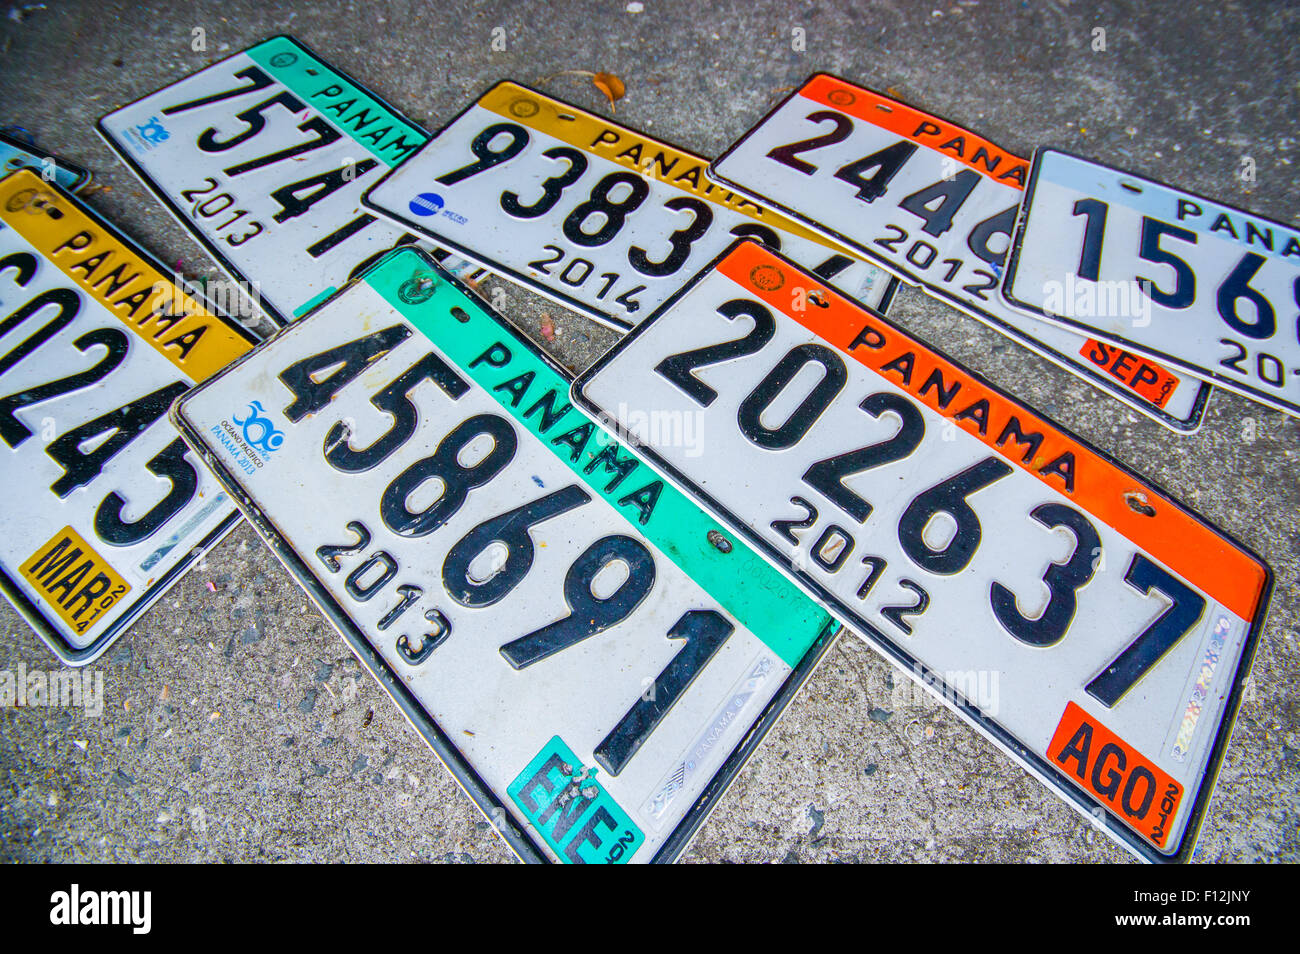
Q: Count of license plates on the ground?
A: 8